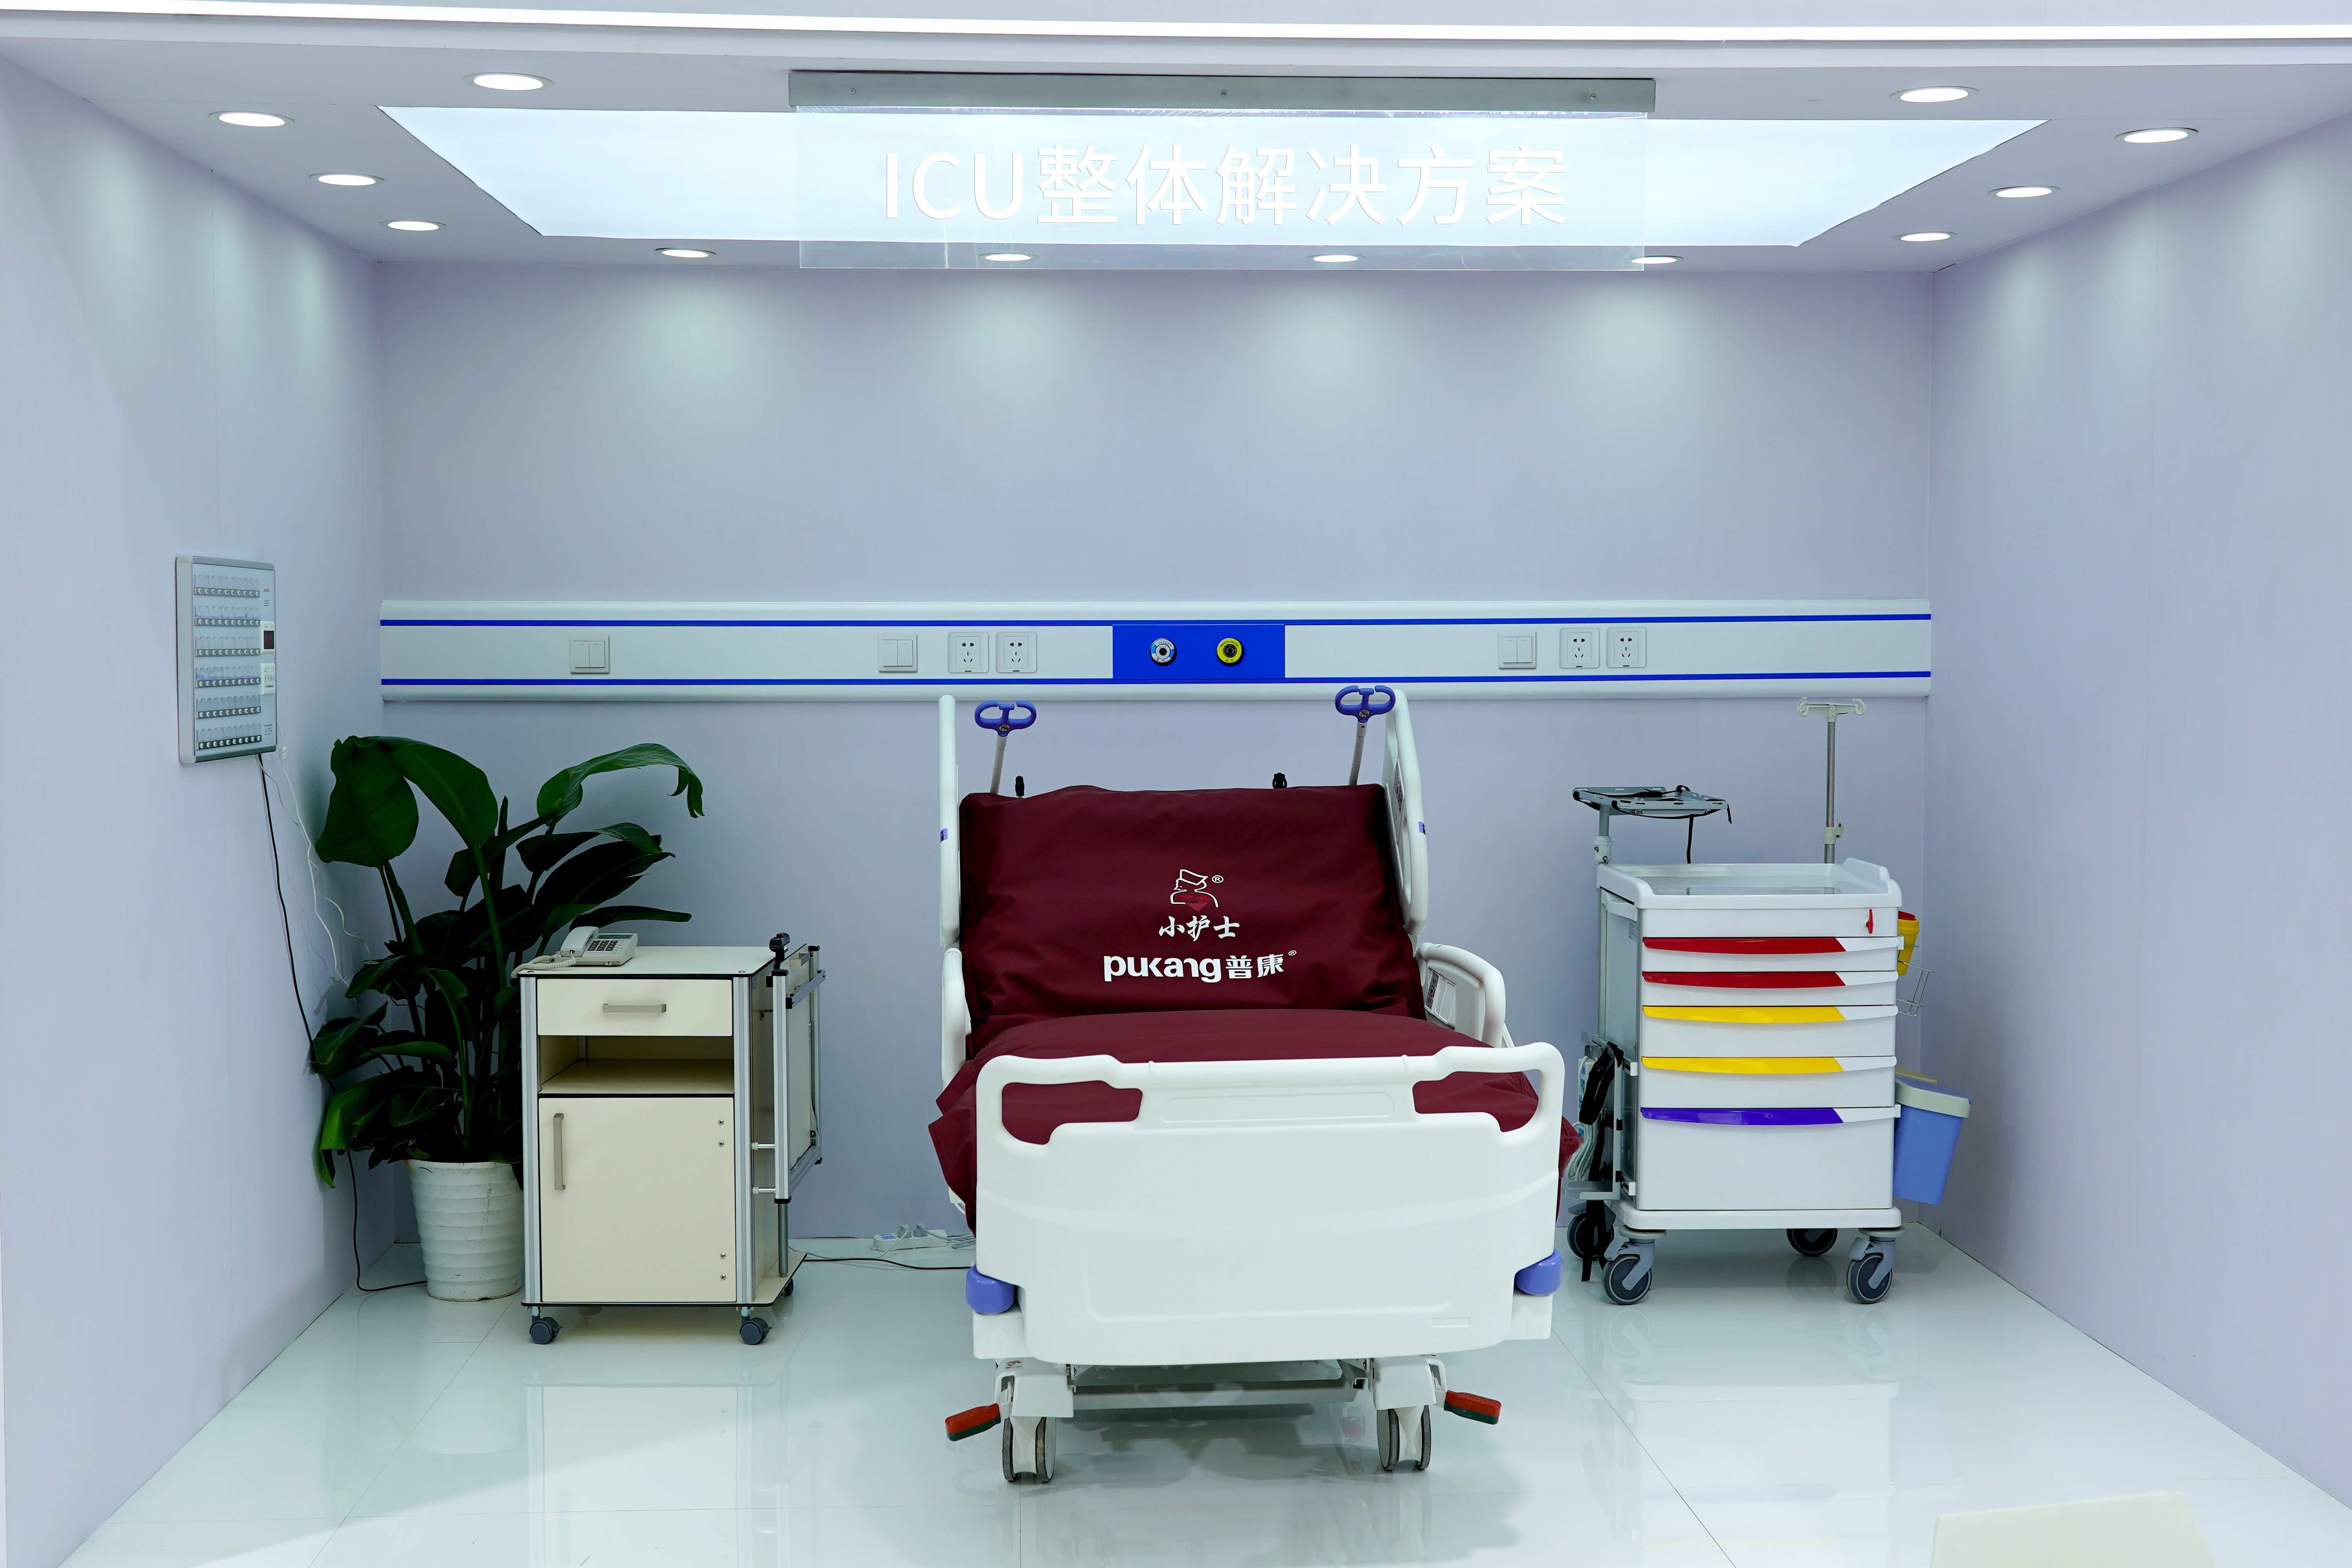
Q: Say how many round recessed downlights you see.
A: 12